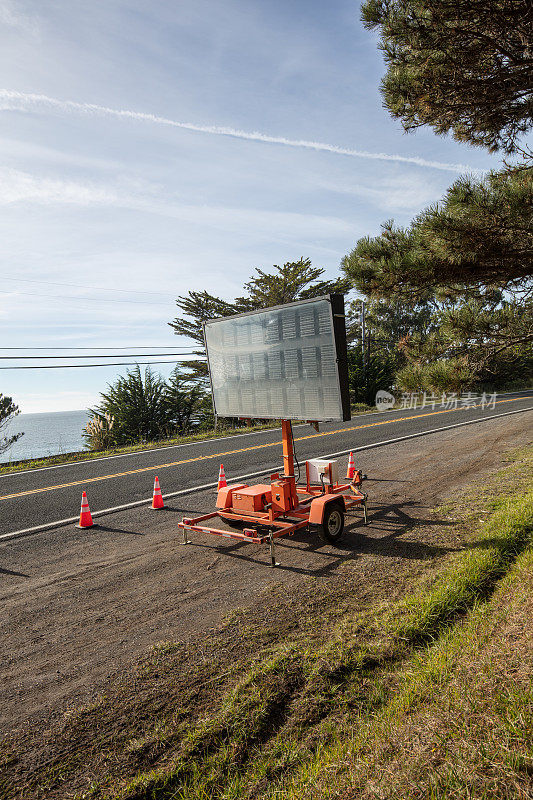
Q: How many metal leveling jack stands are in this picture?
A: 3